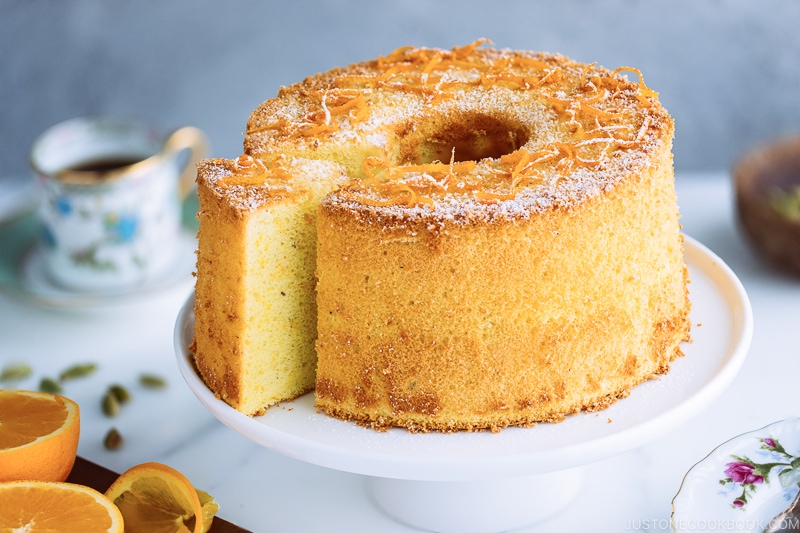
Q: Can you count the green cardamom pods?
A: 7